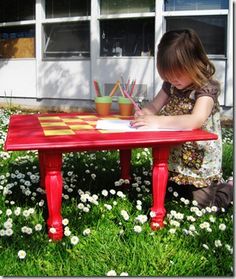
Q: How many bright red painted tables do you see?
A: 1